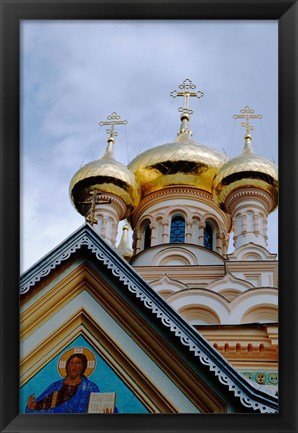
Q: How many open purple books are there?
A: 0